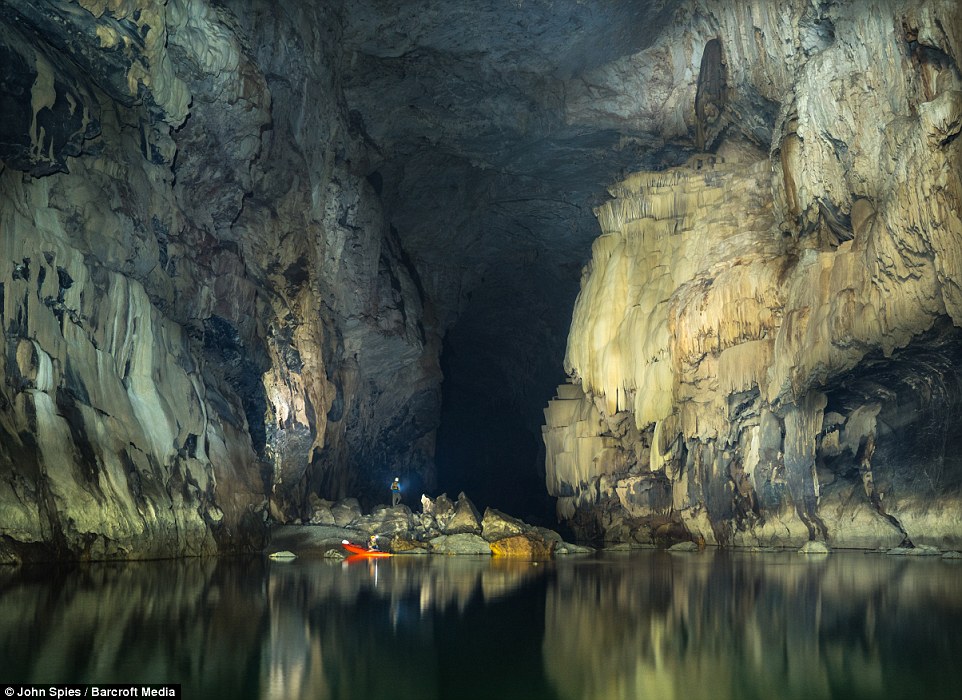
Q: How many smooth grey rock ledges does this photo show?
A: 1